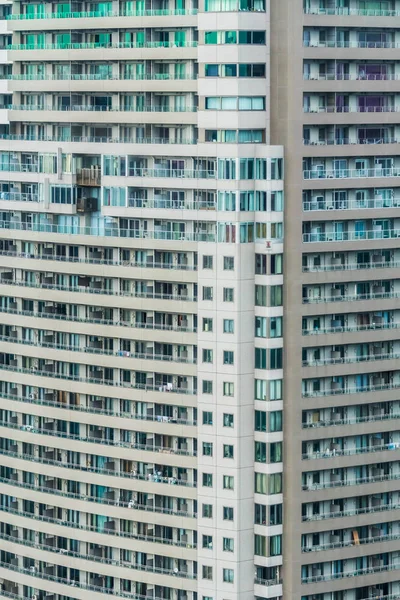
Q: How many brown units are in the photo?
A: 2